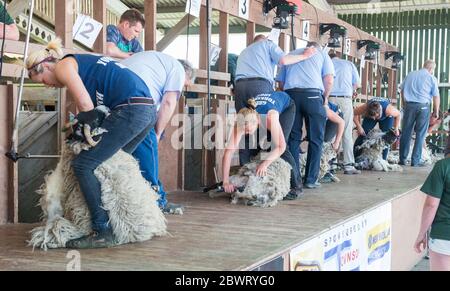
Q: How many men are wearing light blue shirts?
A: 5